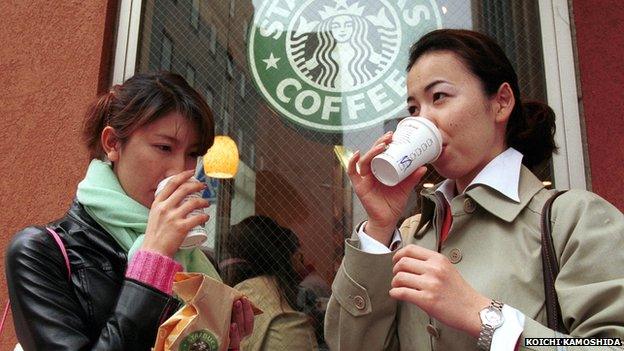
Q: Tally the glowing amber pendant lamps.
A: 1